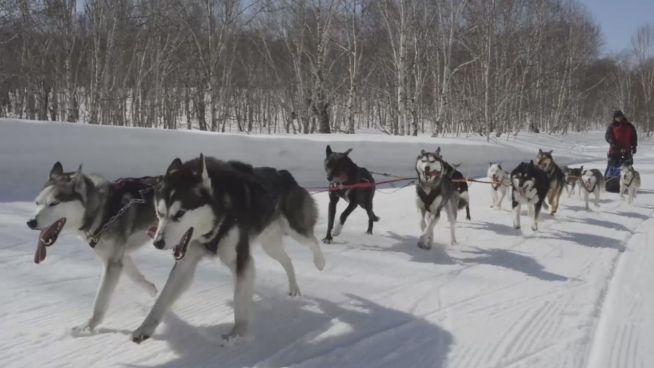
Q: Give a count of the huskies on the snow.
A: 11